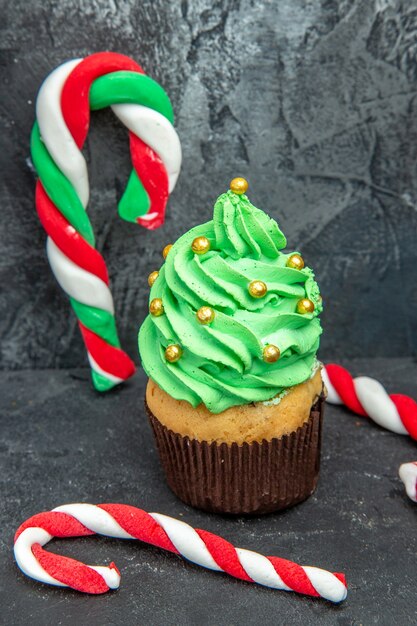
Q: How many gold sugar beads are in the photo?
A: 11